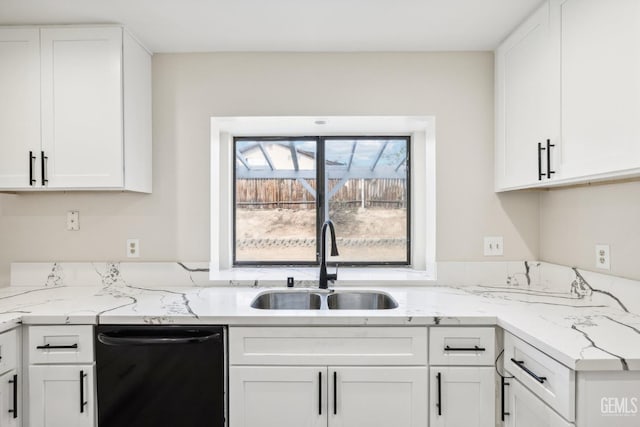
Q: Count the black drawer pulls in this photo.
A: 3